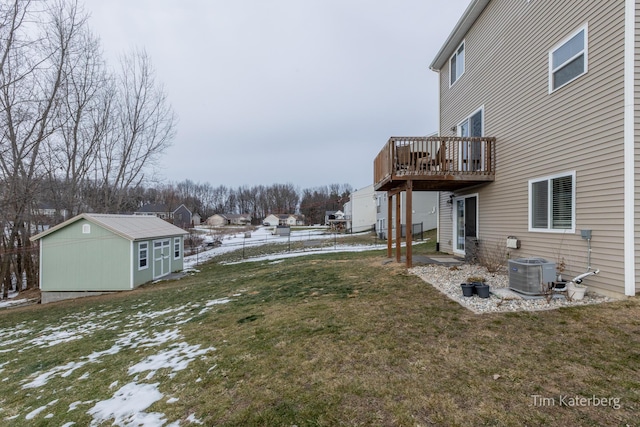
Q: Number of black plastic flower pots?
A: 3